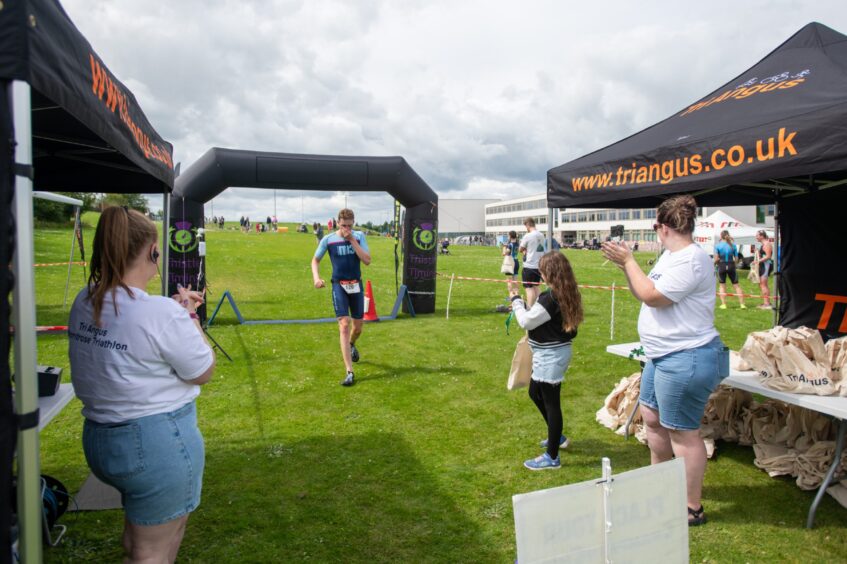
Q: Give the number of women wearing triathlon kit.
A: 2